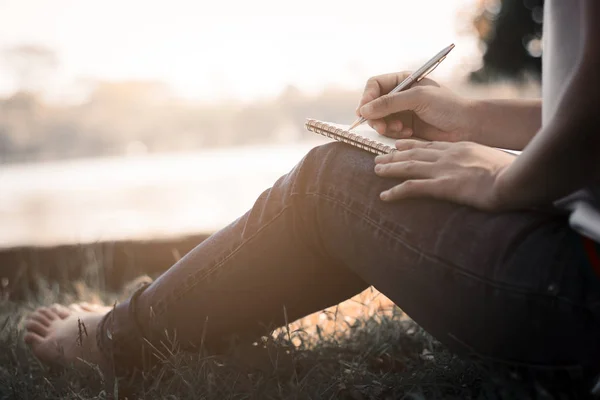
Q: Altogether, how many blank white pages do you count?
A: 1